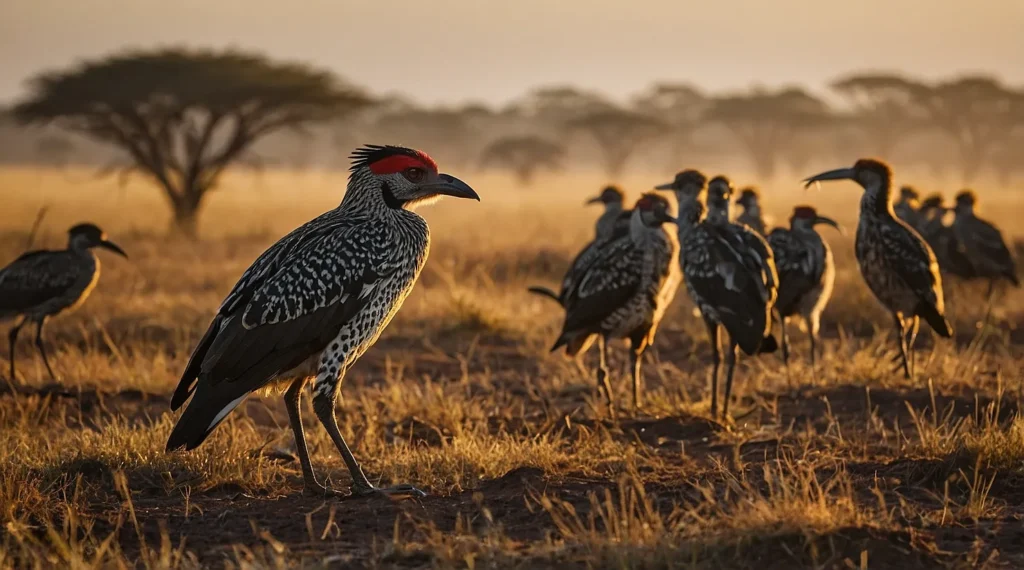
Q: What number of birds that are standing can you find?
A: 12